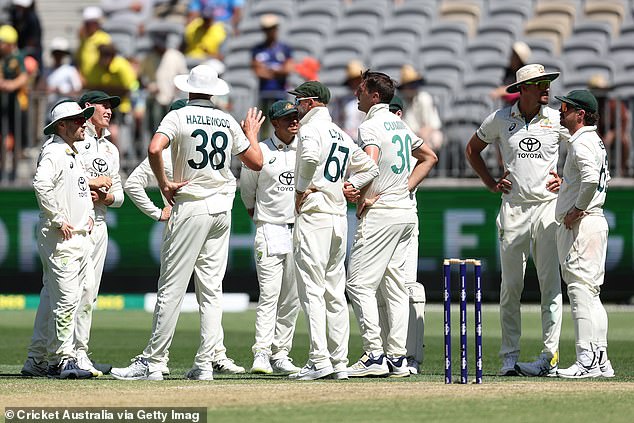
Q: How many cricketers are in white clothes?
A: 10